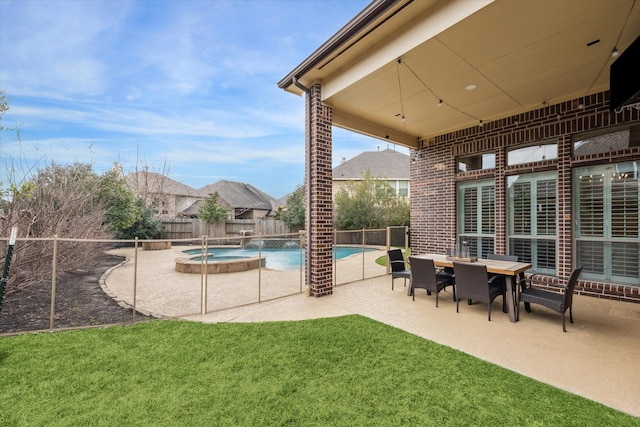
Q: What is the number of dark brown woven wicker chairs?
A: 6